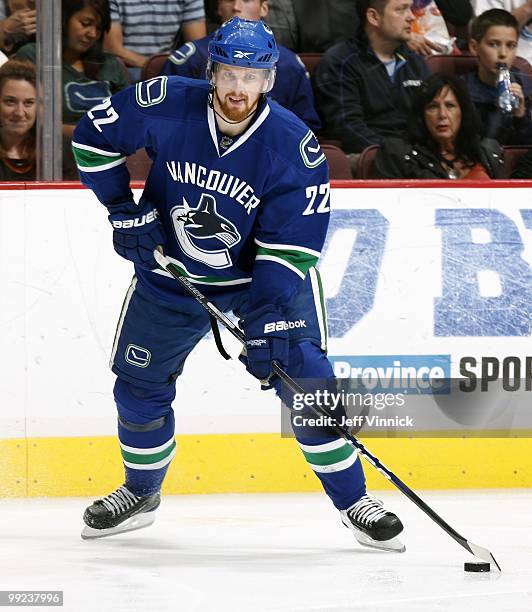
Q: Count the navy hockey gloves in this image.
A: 2